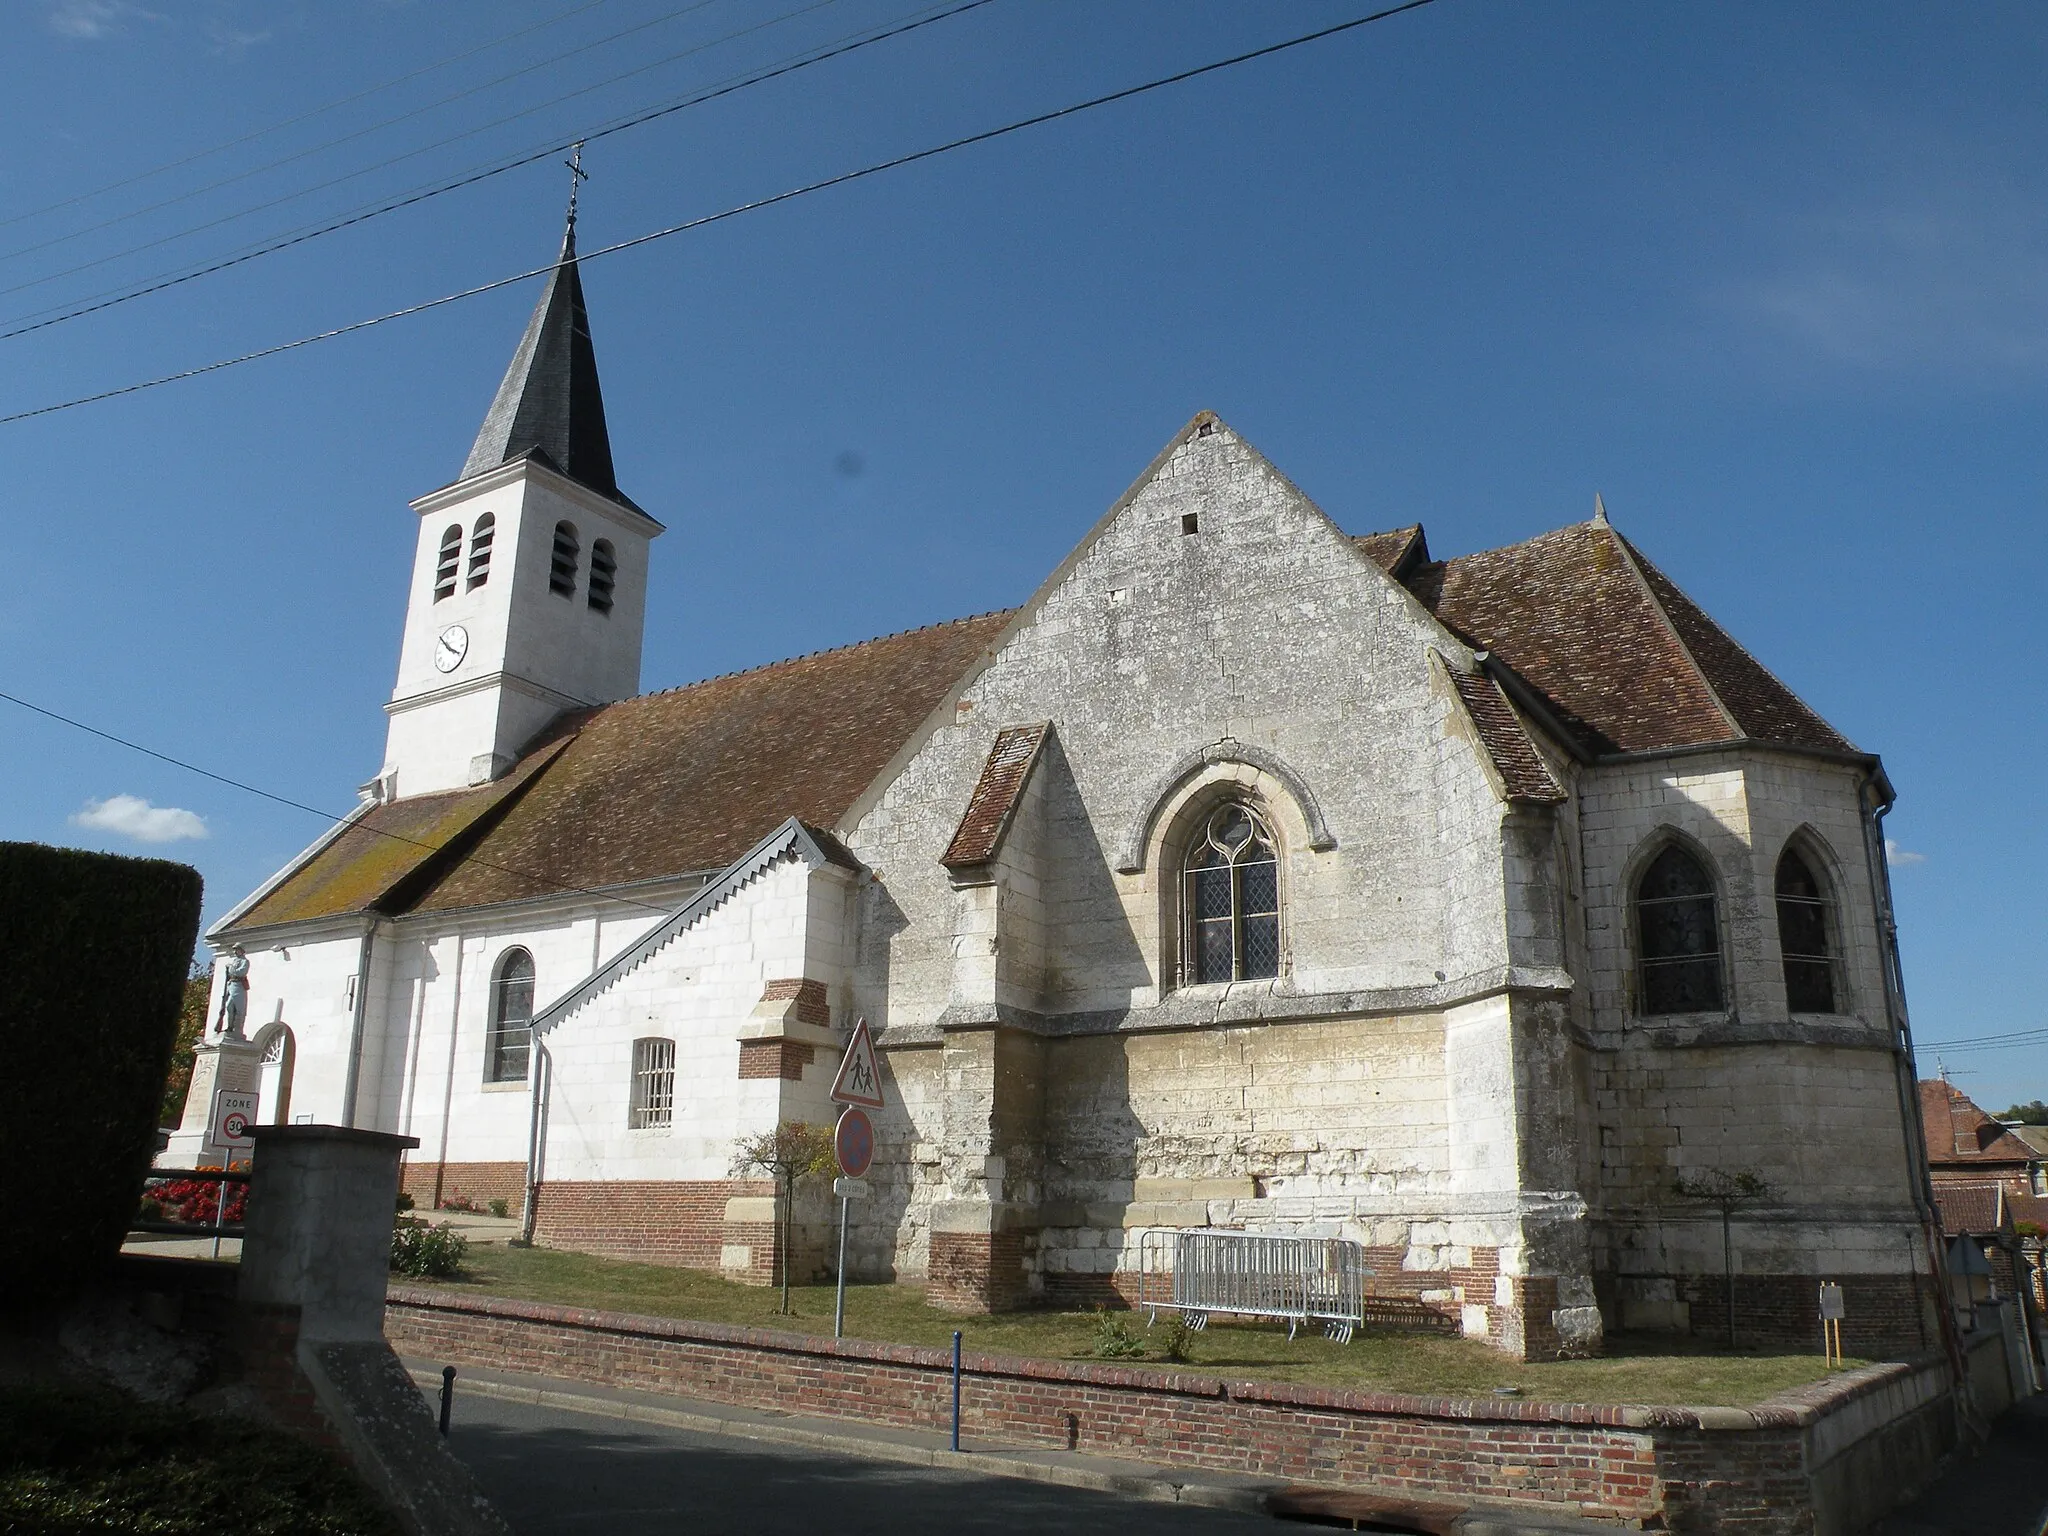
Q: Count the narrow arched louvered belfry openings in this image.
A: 4